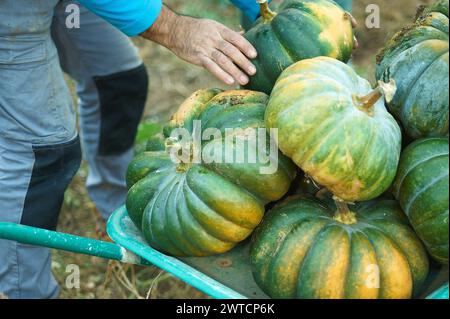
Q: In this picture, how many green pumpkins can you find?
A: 6